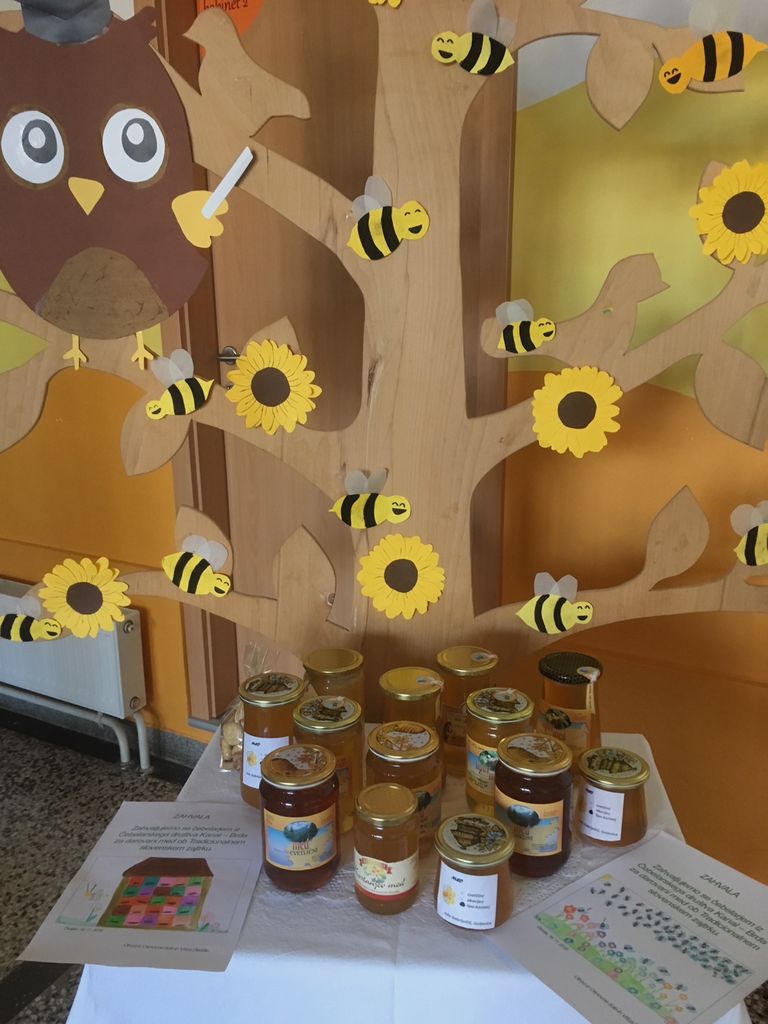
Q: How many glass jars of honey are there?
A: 13